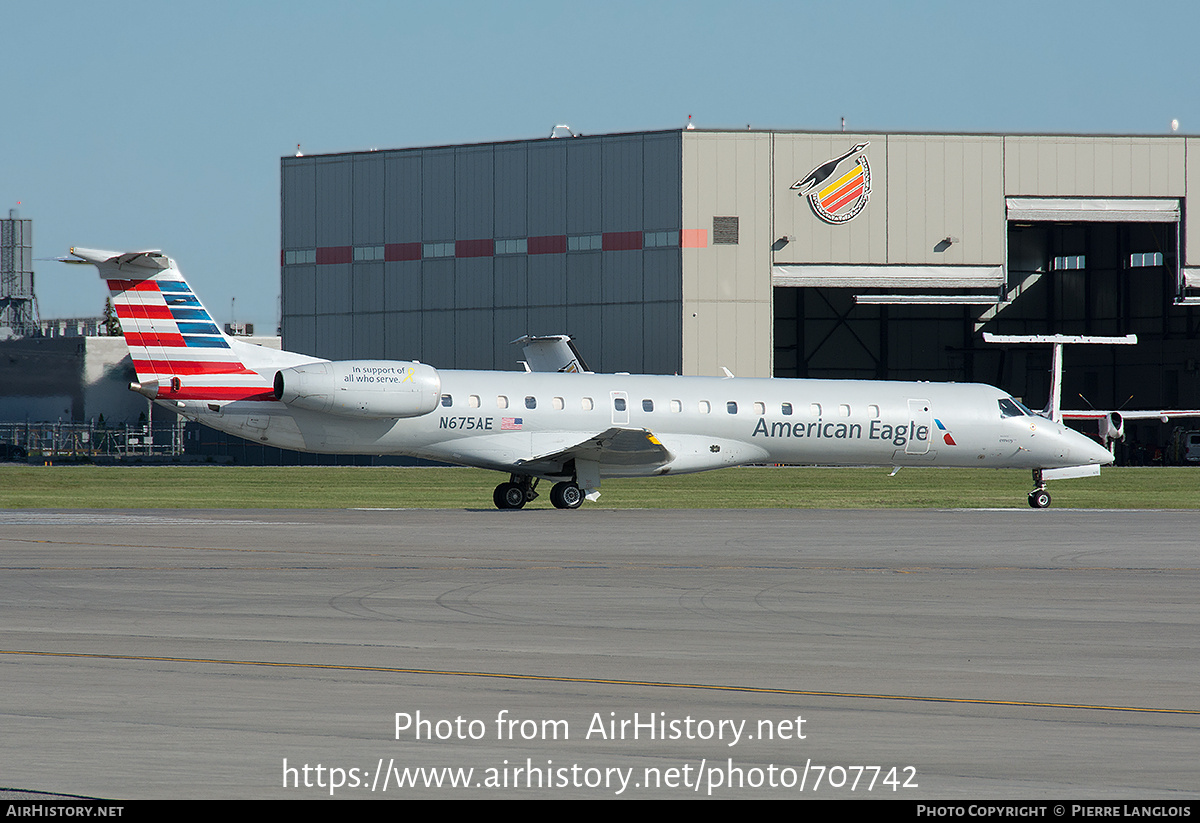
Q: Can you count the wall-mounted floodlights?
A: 2